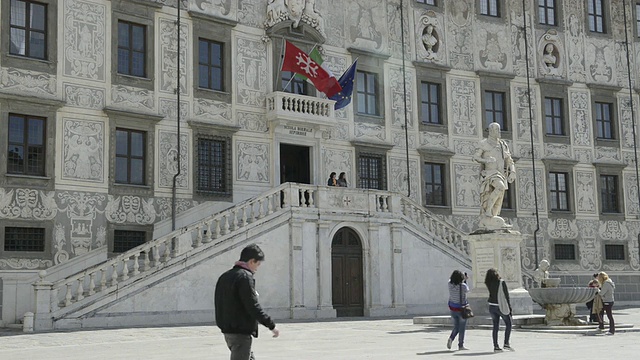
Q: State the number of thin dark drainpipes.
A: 4